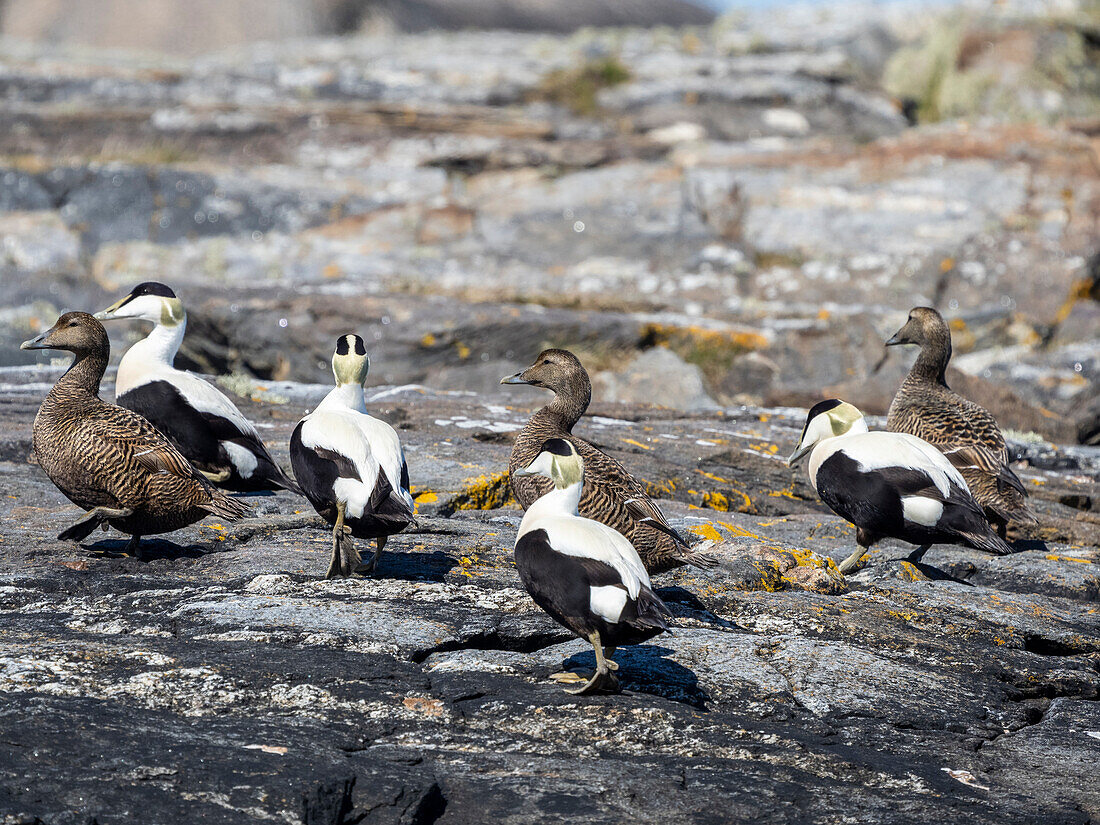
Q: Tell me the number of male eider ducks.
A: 4